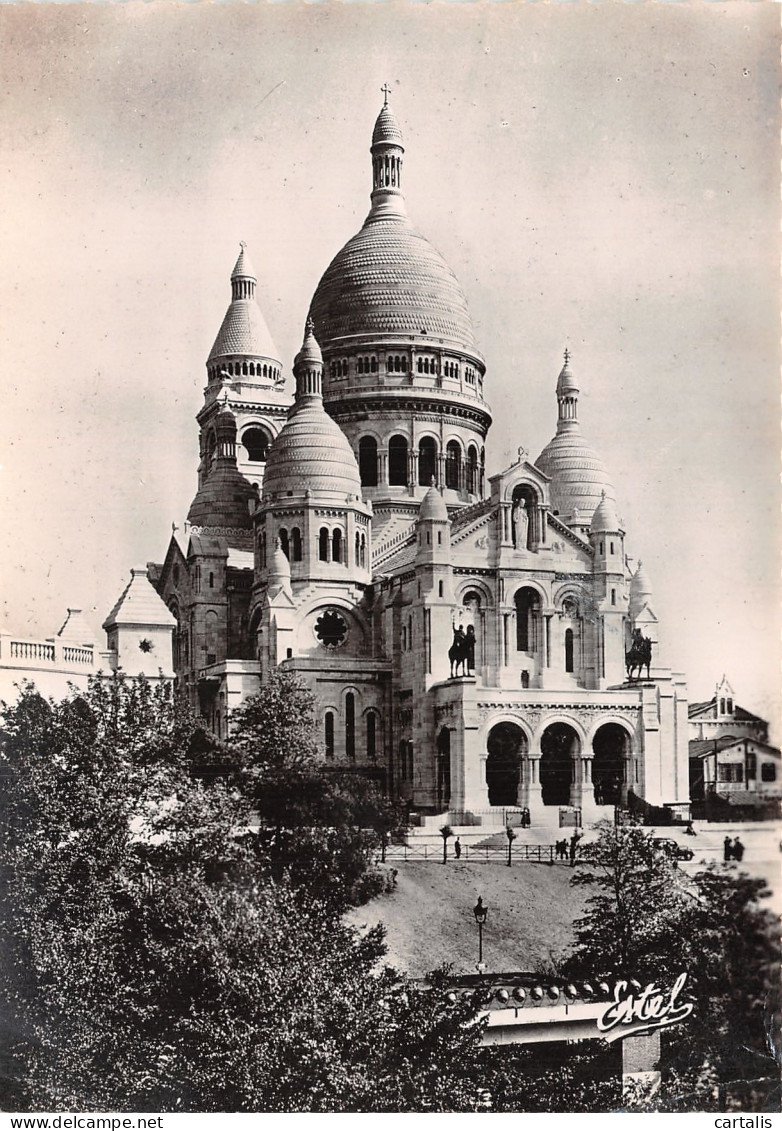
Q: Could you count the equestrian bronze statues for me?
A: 2